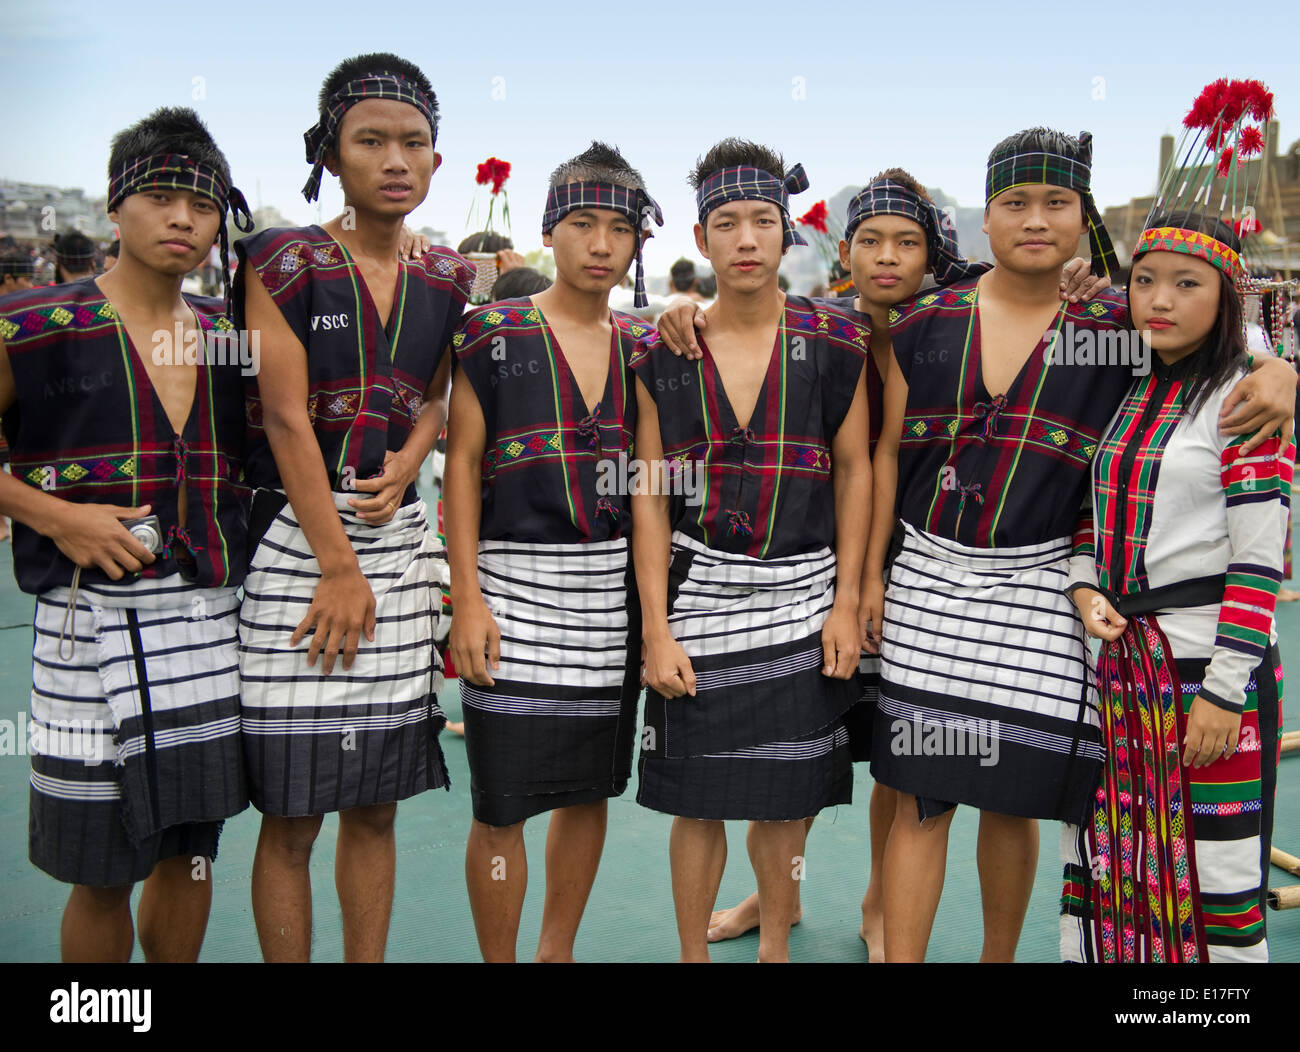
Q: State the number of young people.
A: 7